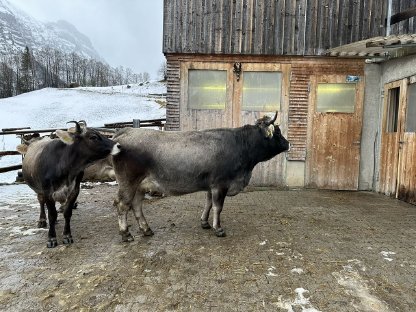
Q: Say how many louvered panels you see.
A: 2